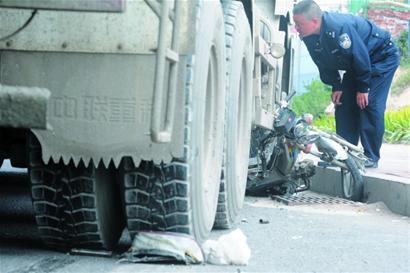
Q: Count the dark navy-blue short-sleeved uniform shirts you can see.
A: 0